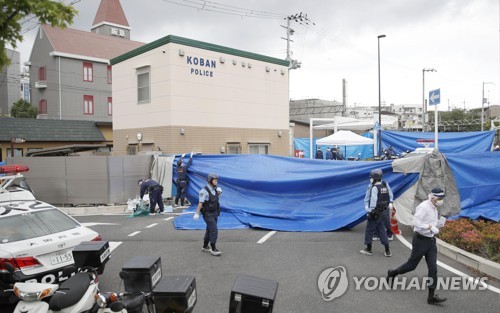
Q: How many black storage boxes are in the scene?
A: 4